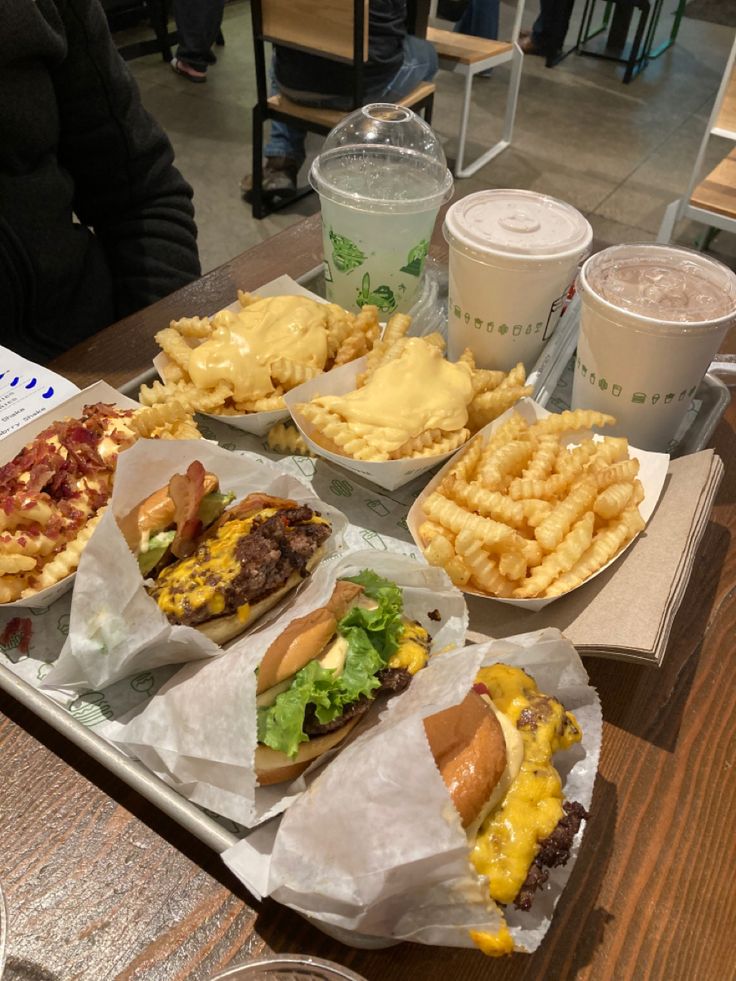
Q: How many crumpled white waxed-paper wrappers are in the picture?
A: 3